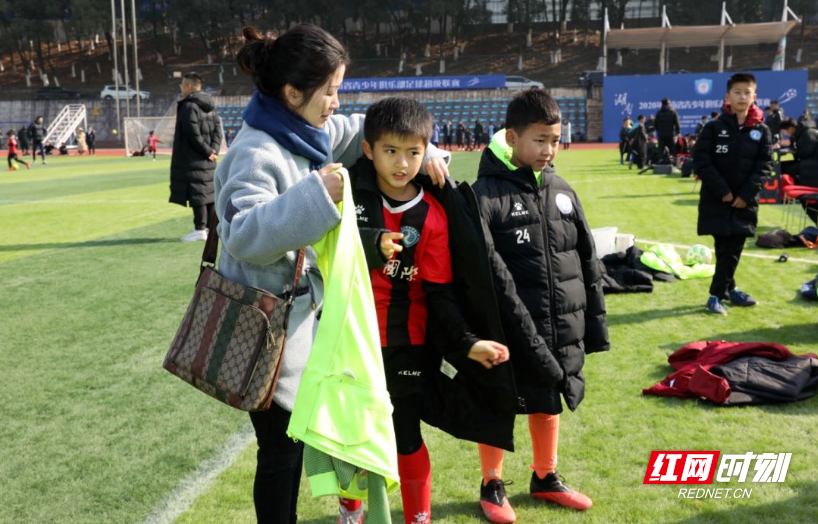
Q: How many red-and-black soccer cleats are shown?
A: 2